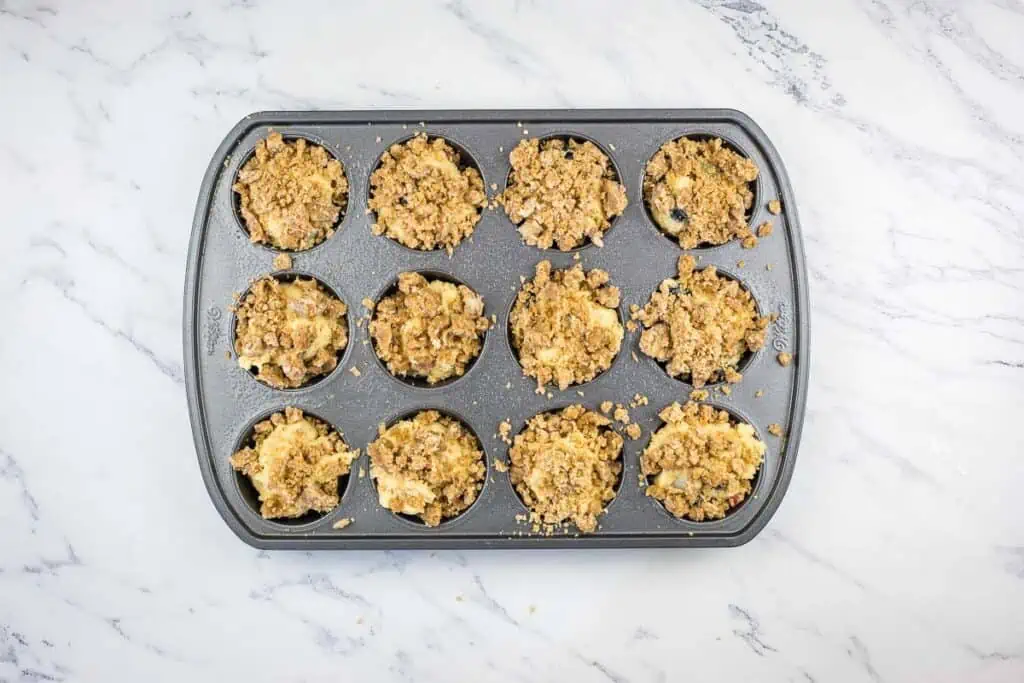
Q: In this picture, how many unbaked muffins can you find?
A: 12